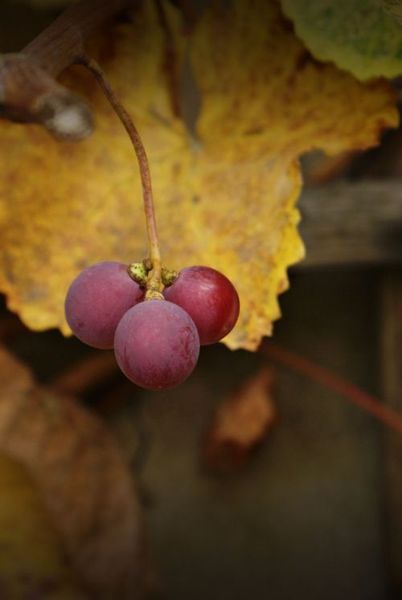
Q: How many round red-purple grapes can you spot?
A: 3